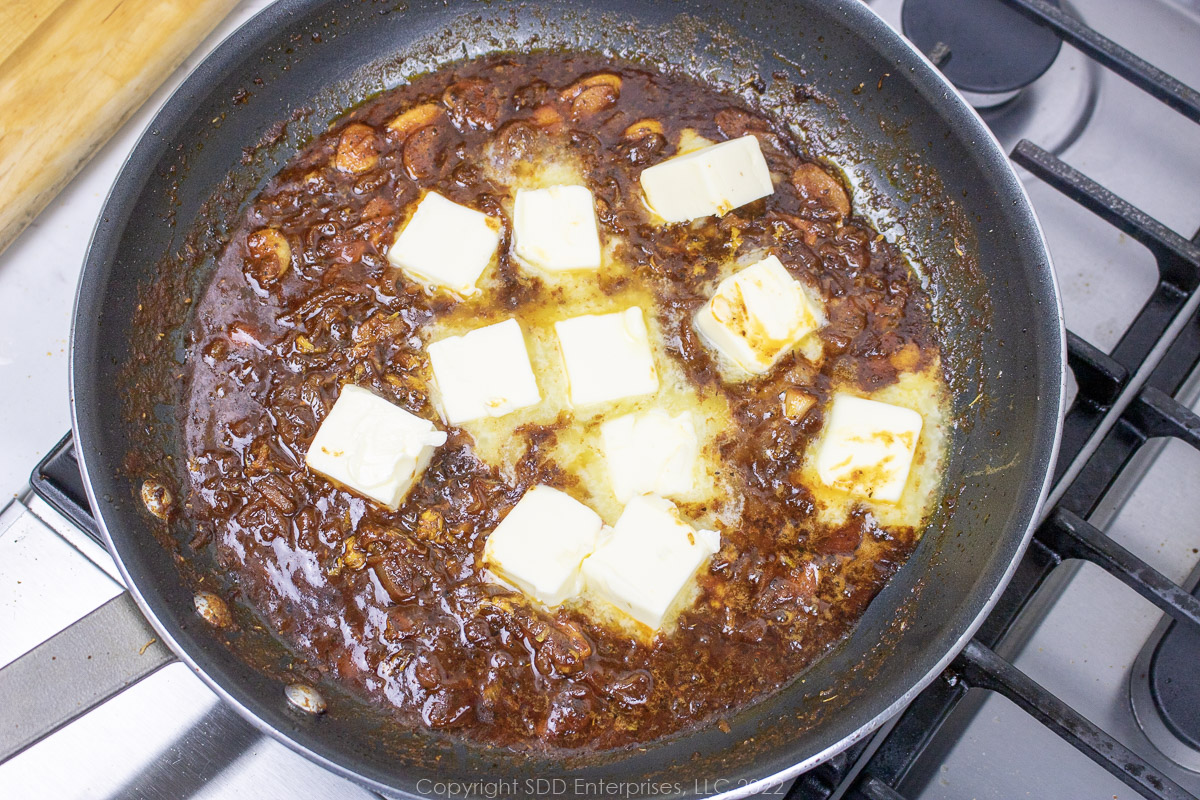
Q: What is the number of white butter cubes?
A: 11